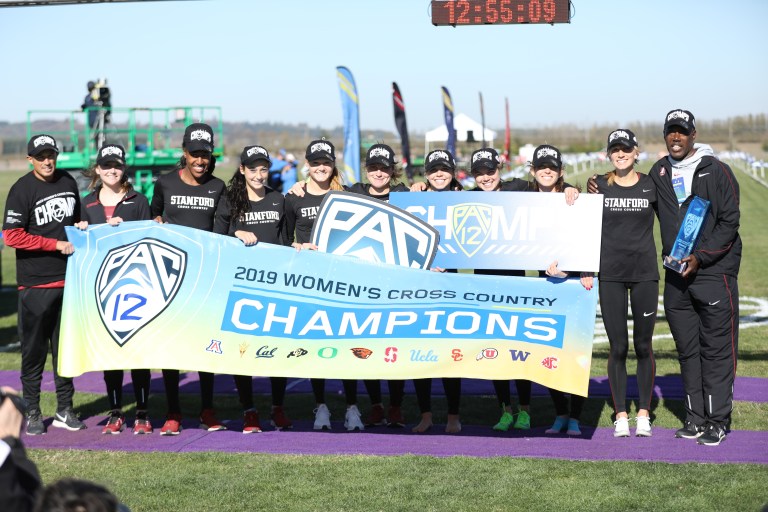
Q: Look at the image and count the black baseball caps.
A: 11